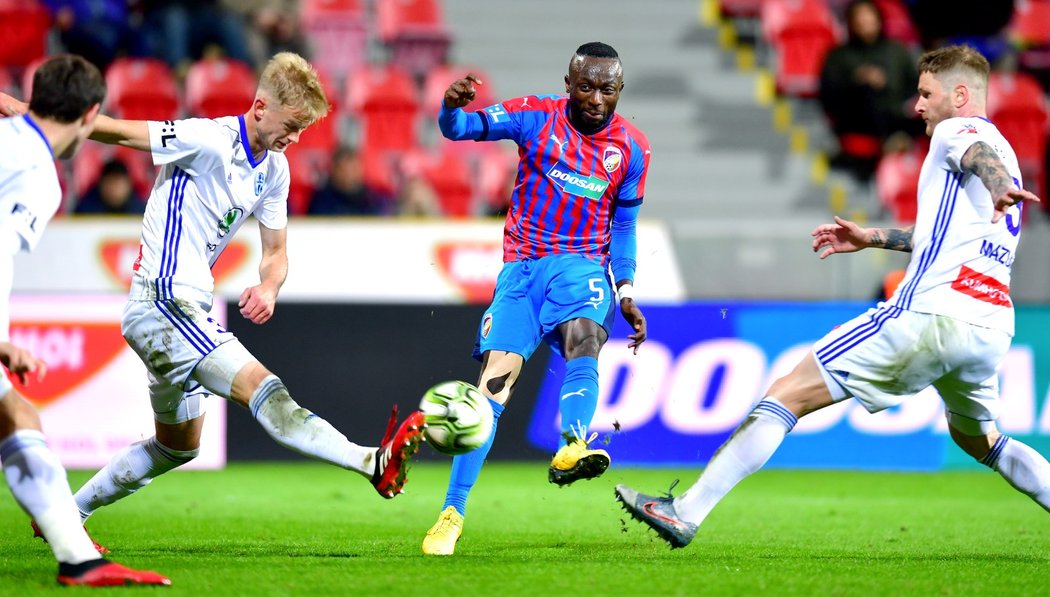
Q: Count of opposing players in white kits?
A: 3